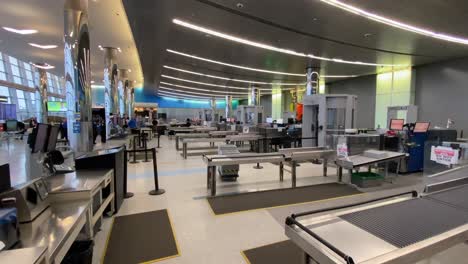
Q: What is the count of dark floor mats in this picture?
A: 3